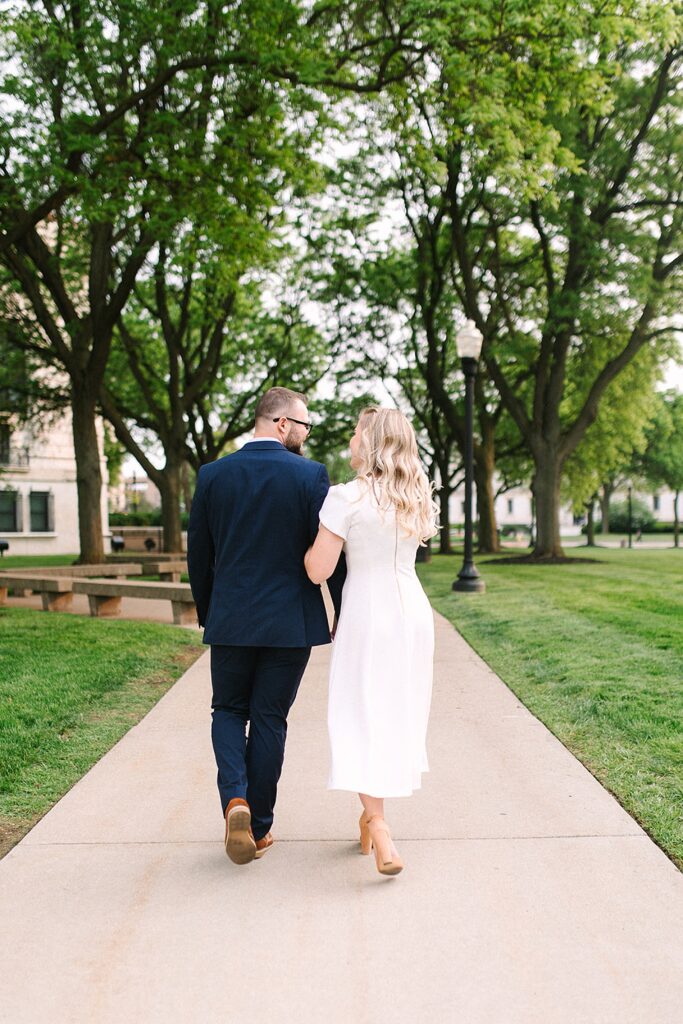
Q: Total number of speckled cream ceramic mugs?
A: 0